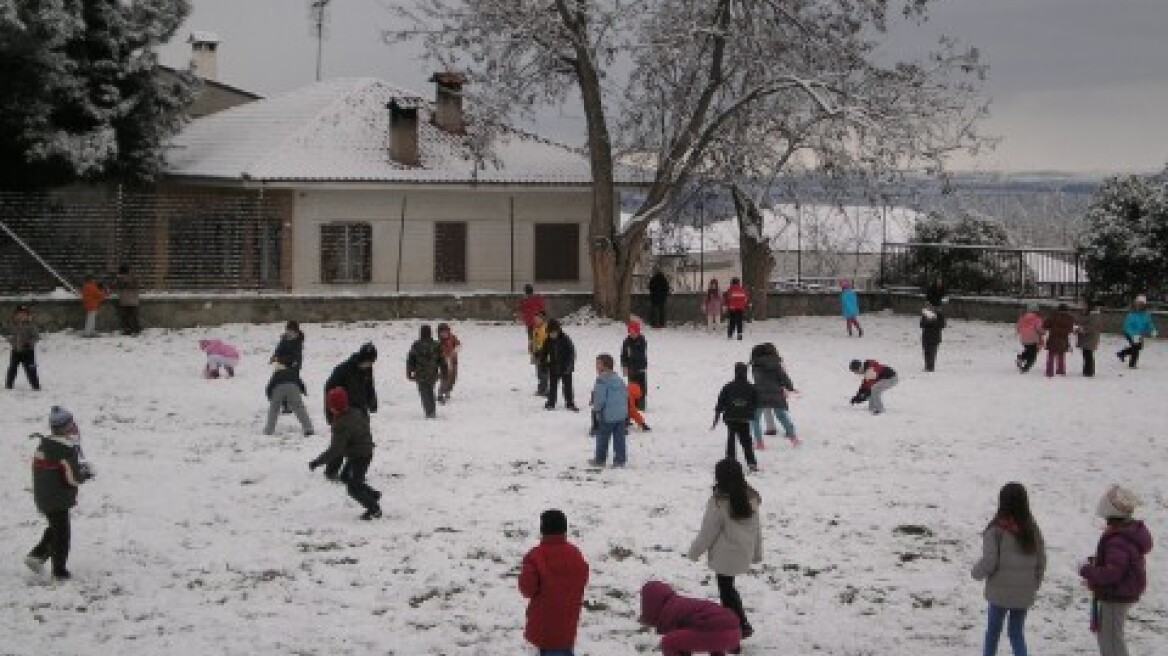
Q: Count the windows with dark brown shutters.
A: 2